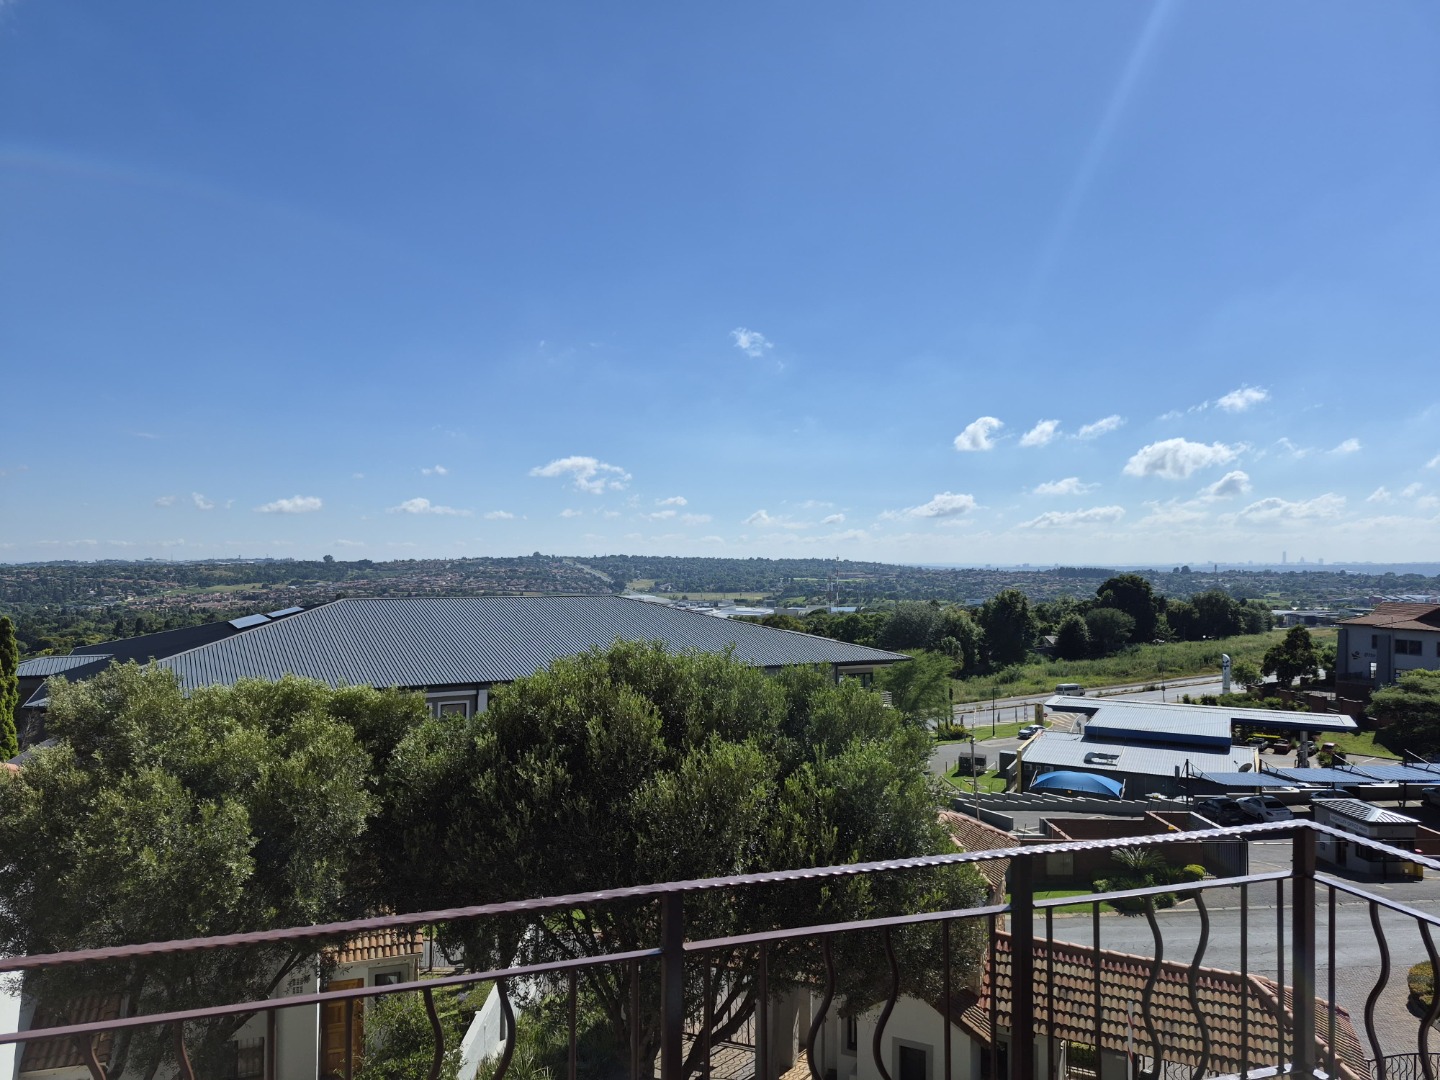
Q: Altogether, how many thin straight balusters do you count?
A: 13